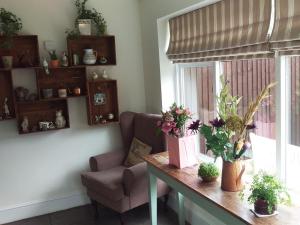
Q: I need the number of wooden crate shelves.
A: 6